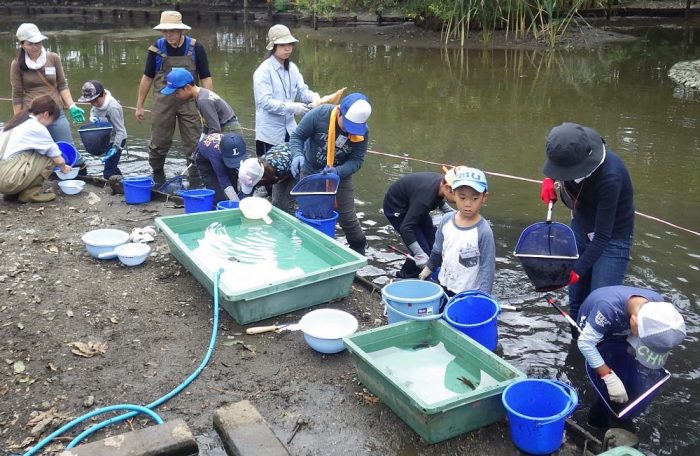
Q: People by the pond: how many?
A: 13